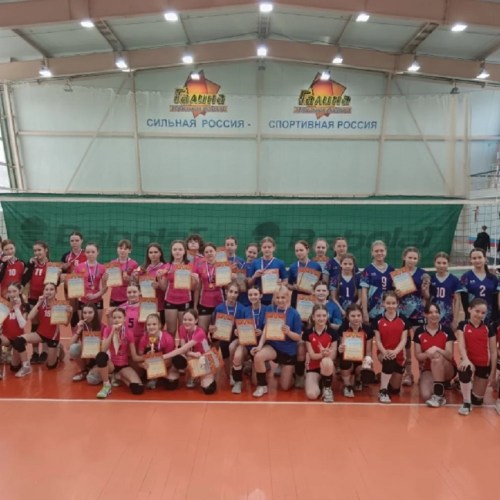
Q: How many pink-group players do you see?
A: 11